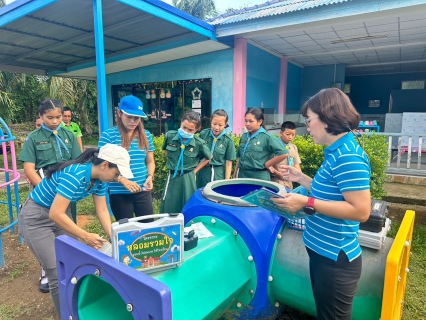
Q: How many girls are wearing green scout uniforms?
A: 4